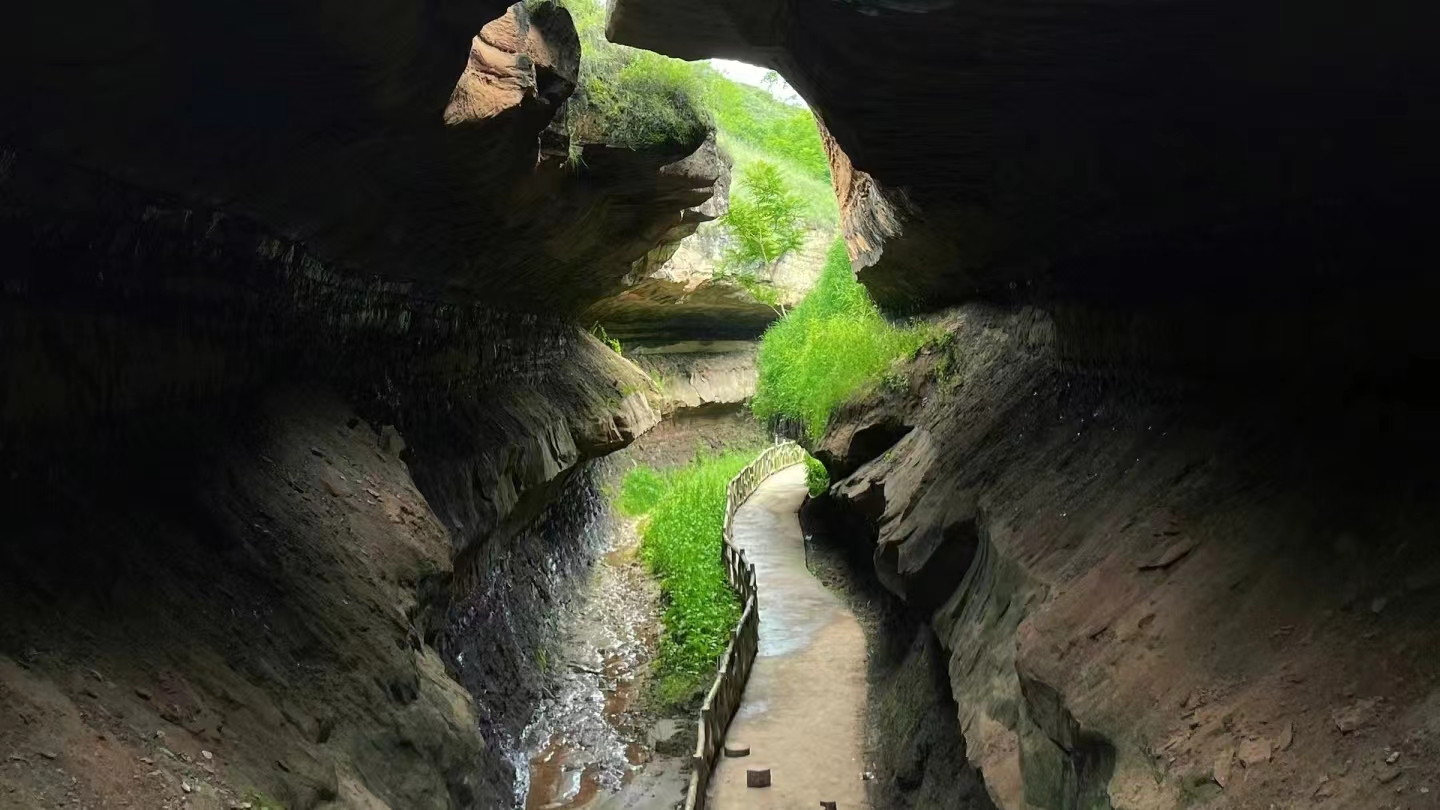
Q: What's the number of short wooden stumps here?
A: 3